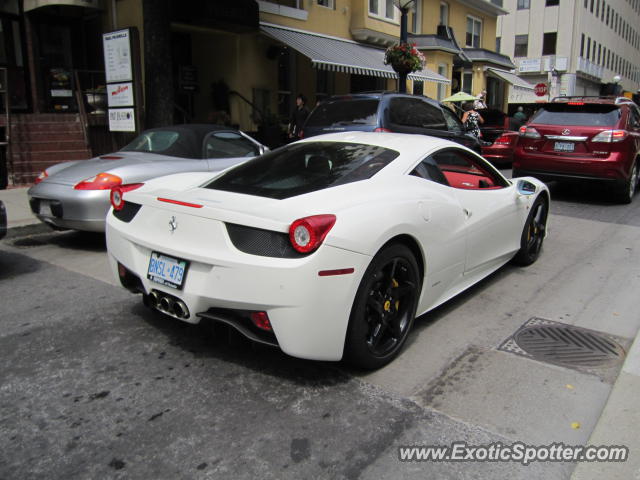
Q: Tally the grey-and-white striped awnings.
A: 2